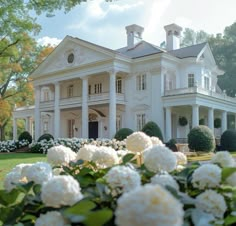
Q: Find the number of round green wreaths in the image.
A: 3